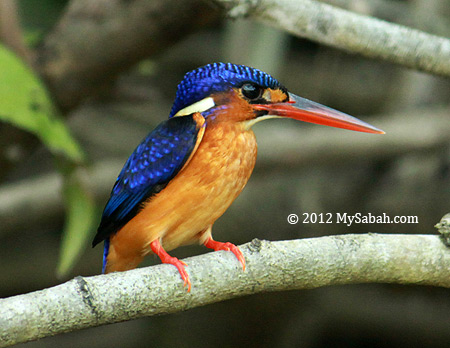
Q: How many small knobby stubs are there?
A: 2